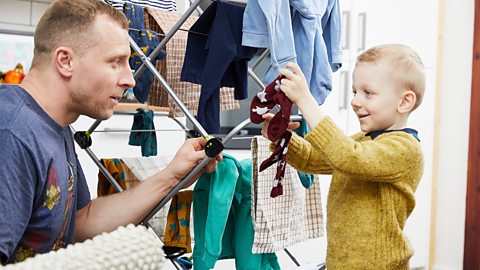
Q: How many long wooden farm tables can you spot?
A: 0